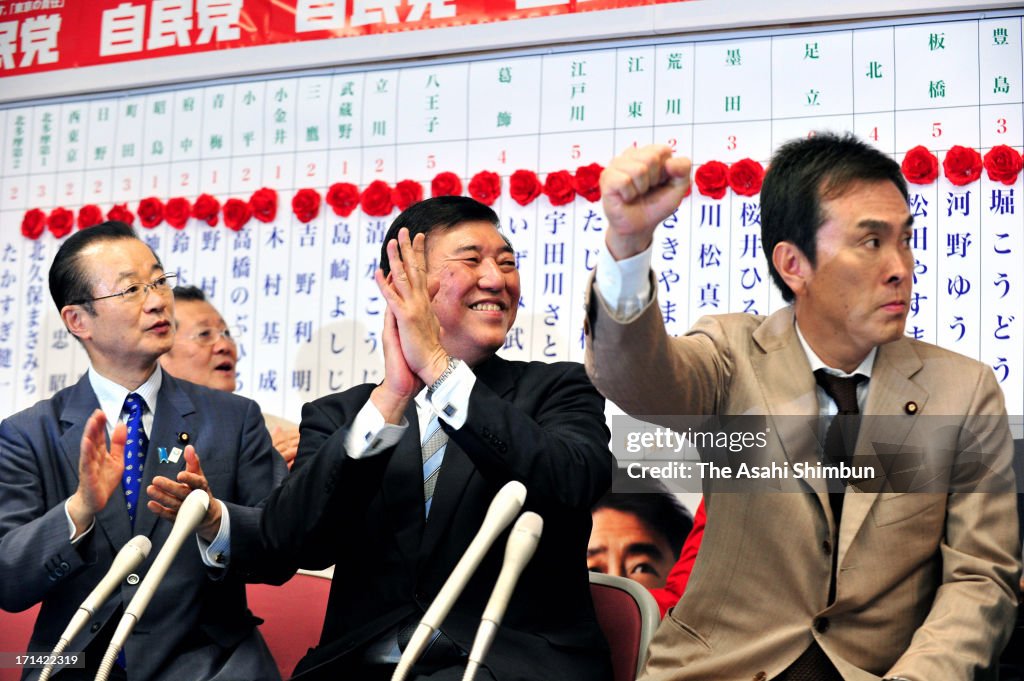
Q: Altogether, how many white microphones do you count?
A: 4